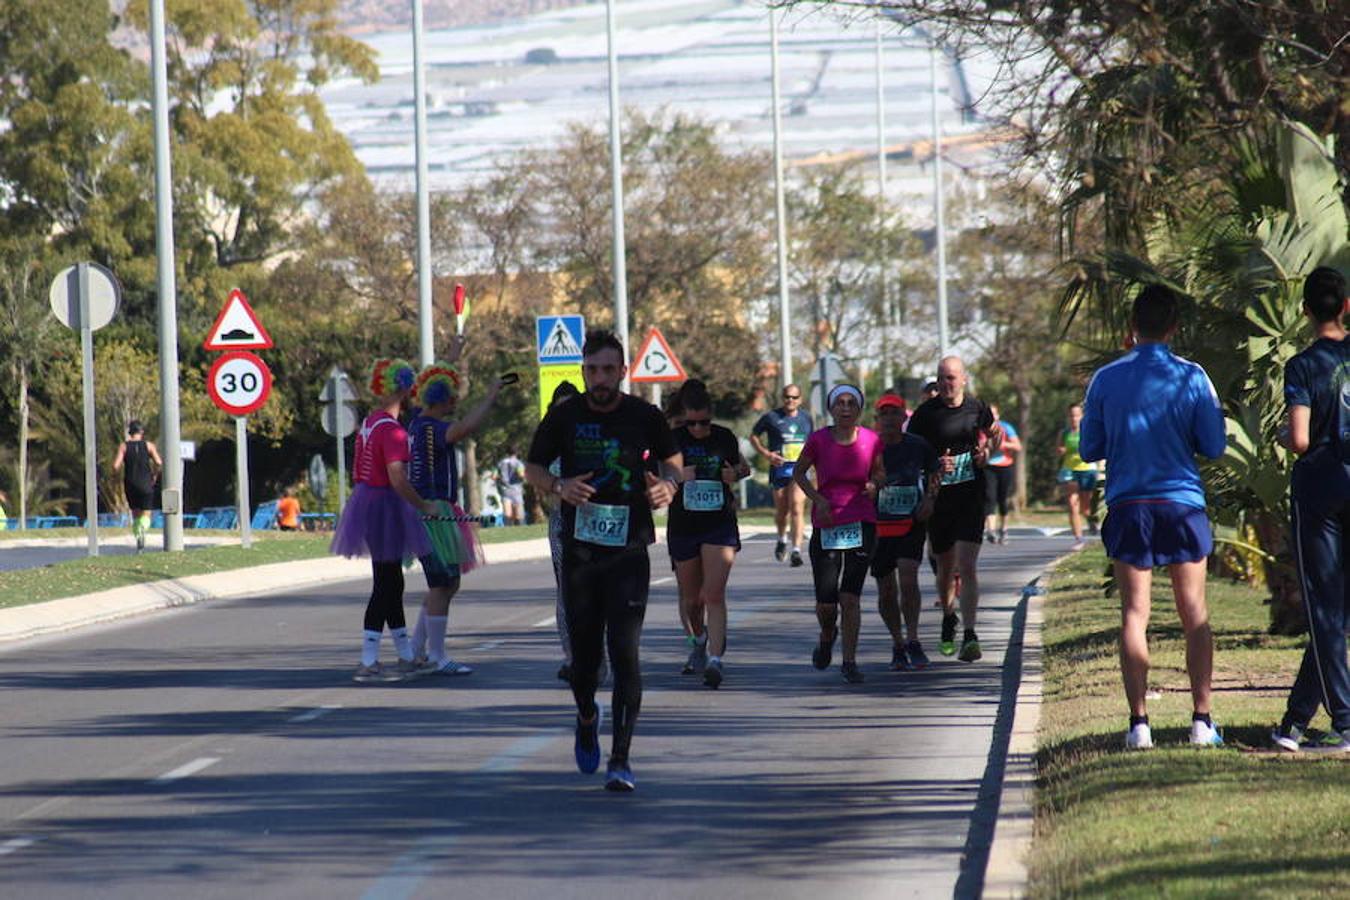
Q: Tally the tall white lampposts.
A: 6